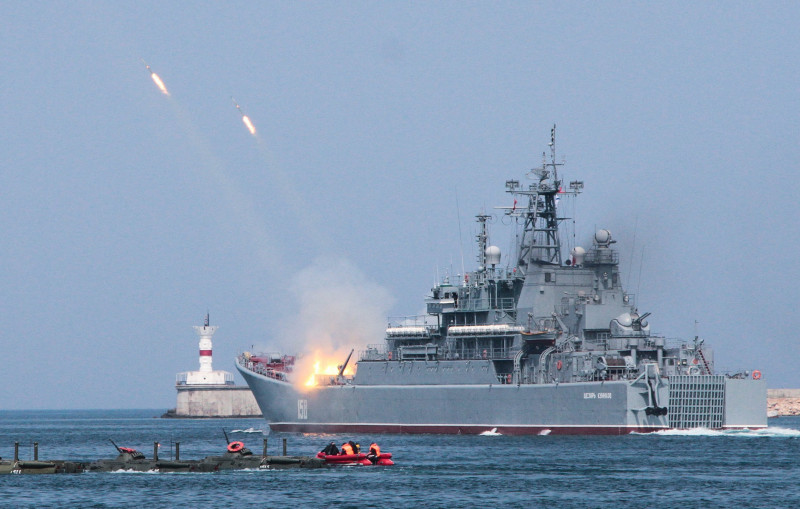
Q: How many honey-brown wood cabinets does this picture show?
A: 0